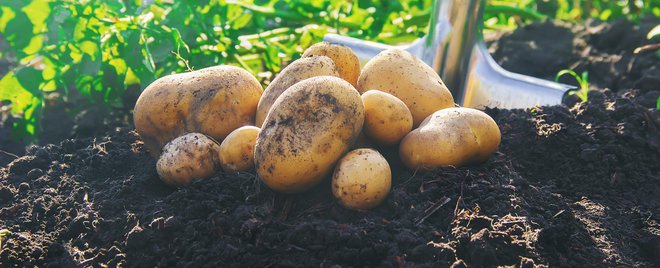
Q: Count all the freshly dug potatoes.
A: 10